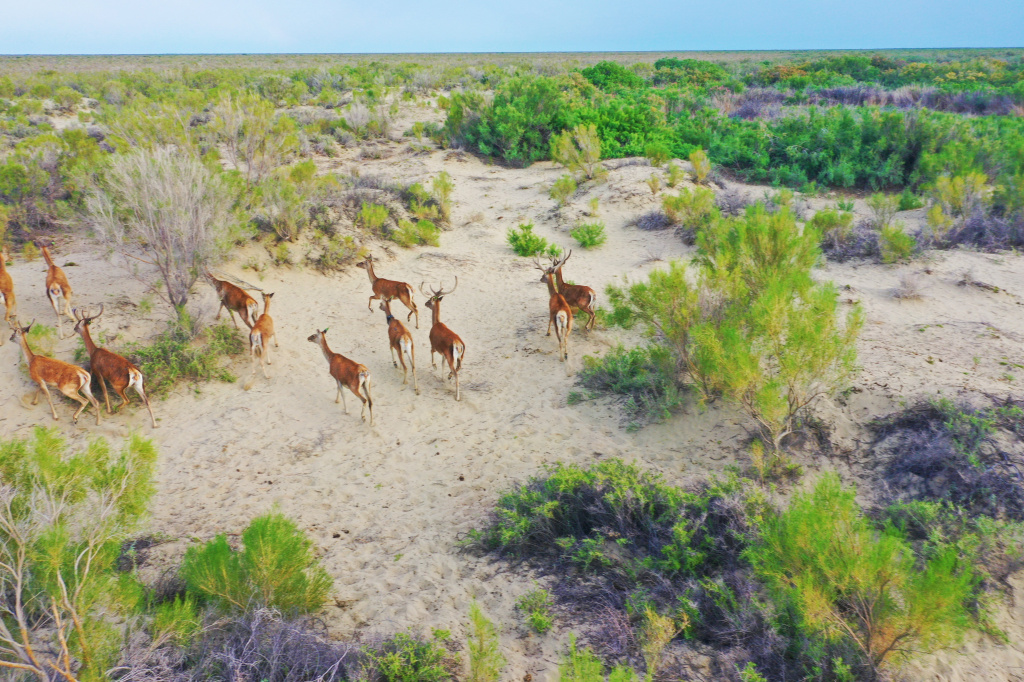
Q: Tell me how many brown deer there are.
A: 12